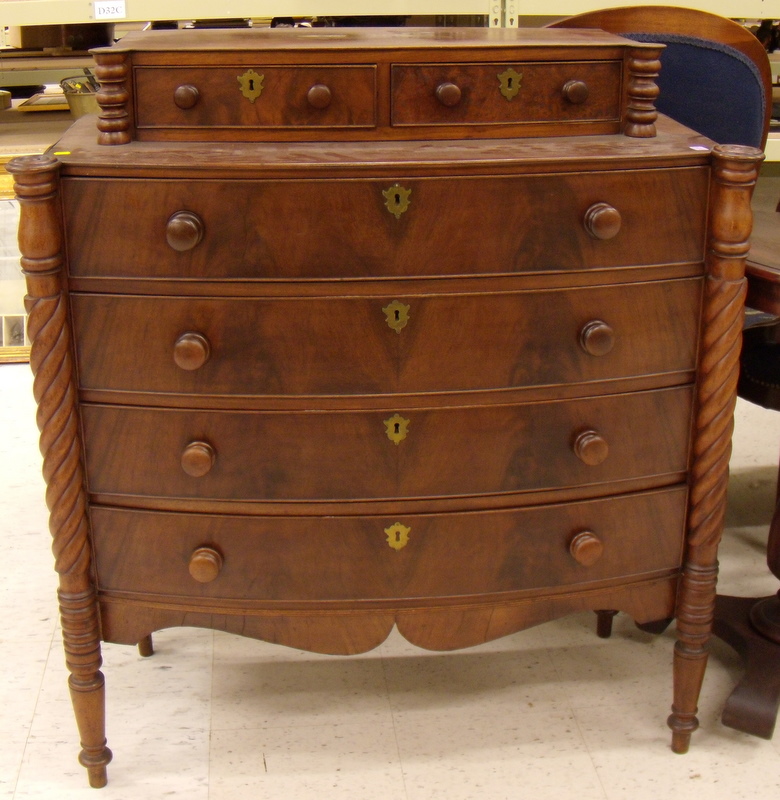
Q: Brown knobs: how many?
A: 12